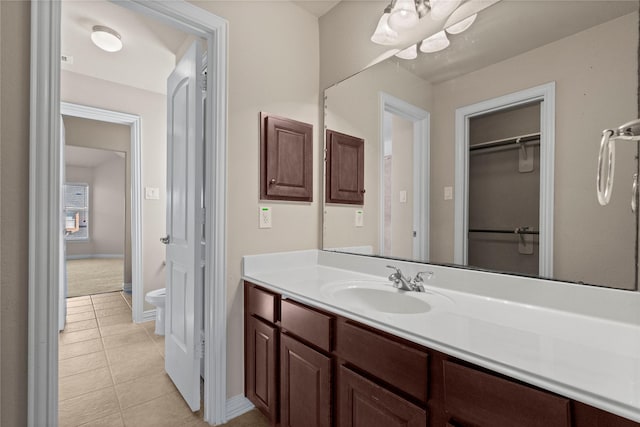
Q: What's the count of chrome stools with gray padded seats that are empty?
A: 0